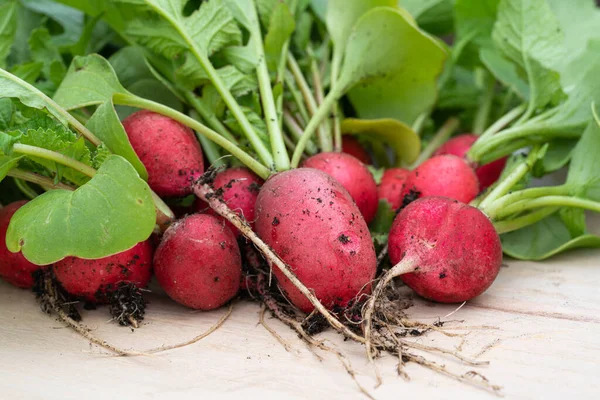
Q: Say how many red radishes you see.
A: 12